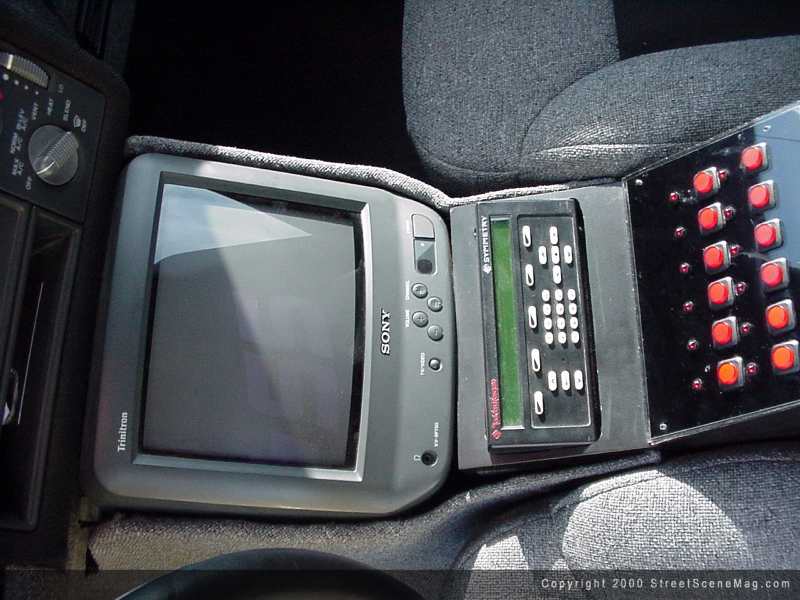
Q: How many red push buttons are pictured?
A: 12